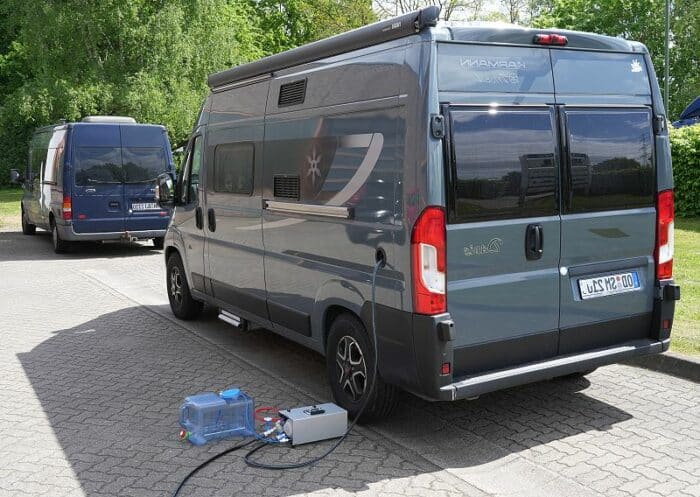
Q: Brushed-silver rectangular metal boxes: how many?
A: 1